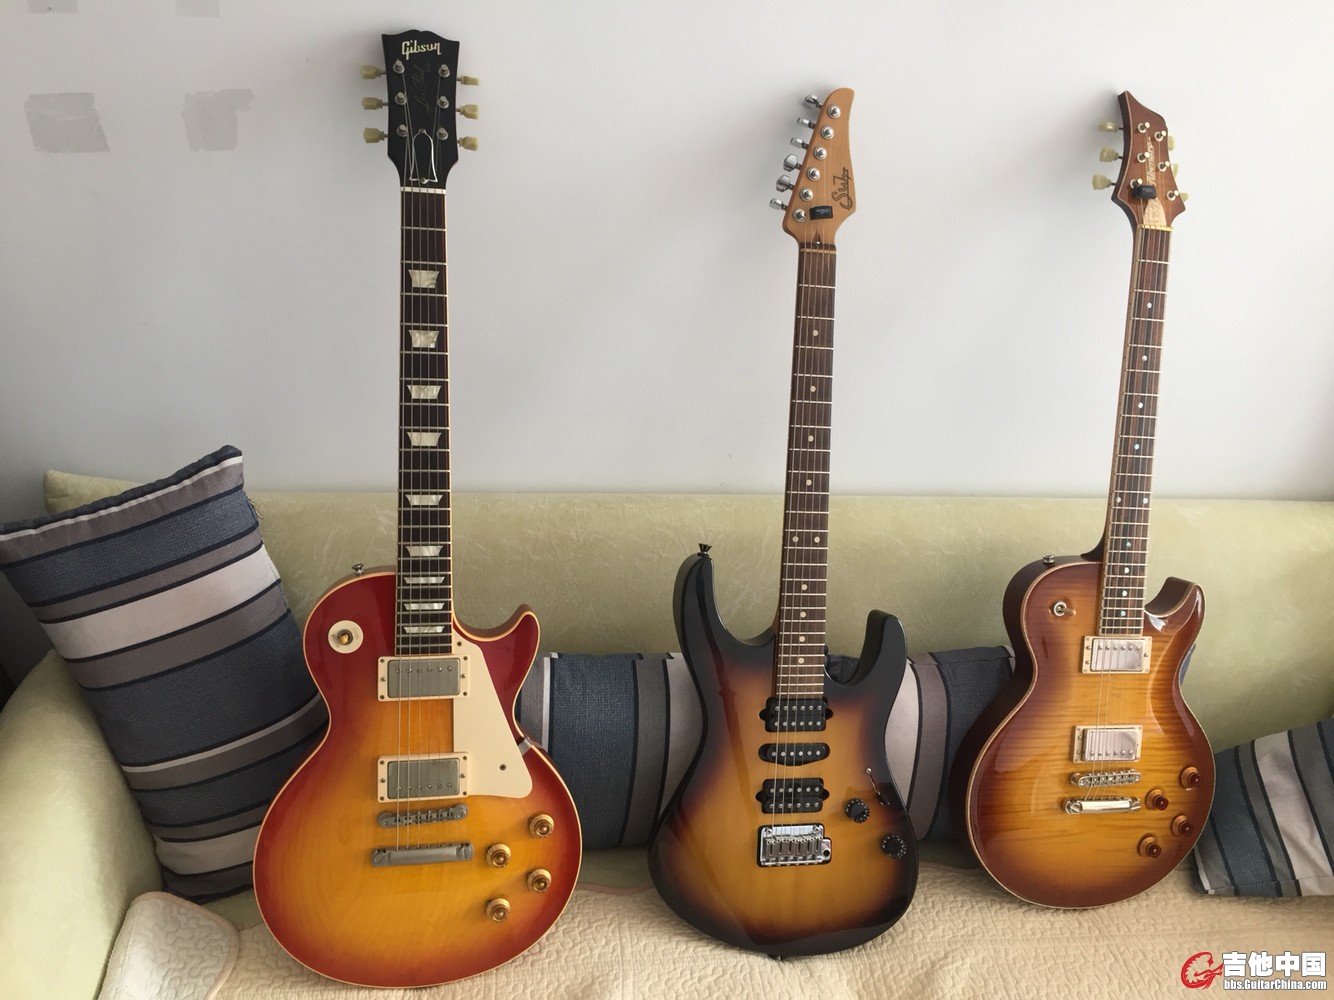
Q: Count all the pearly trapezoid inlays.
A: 9